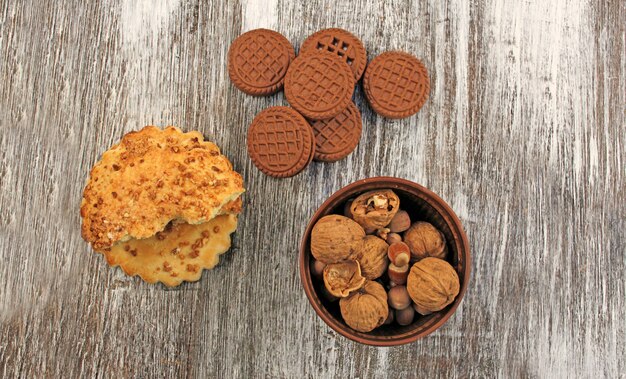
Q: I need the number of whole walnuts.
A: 5